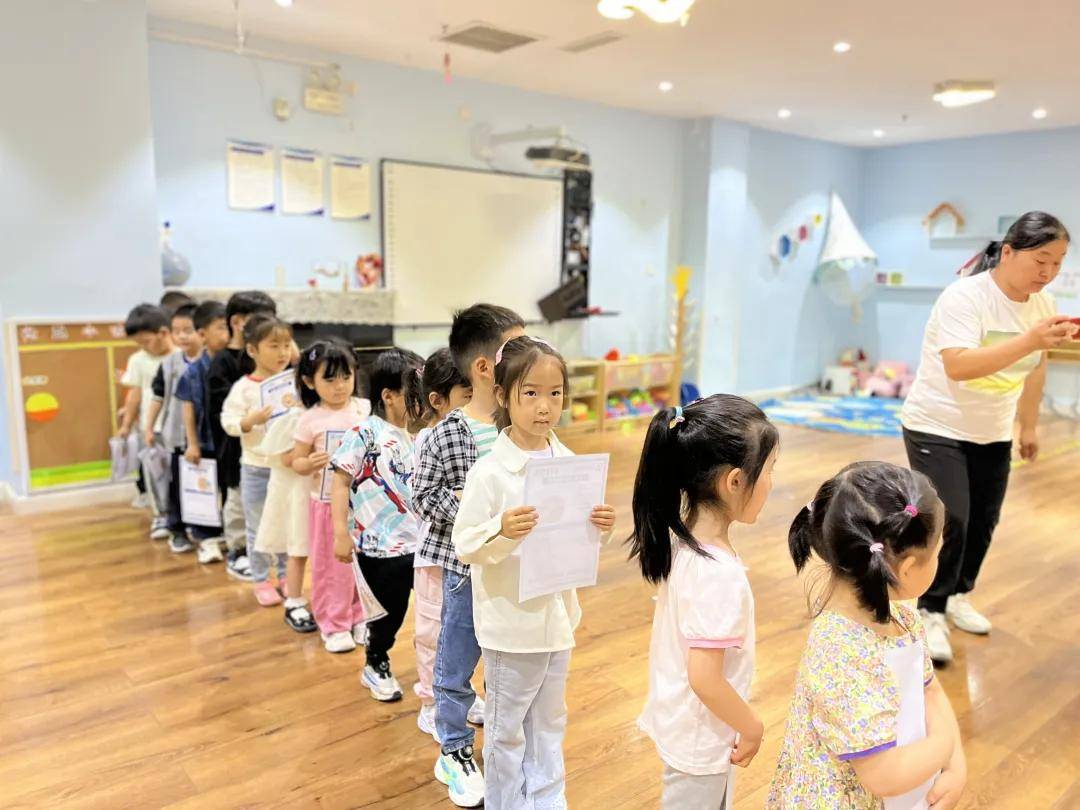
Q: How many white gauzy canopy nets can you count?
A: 1